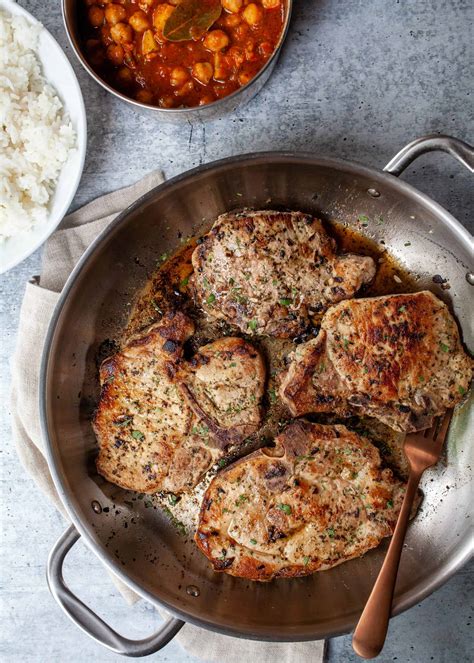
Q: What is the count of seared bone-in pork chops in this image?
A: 4